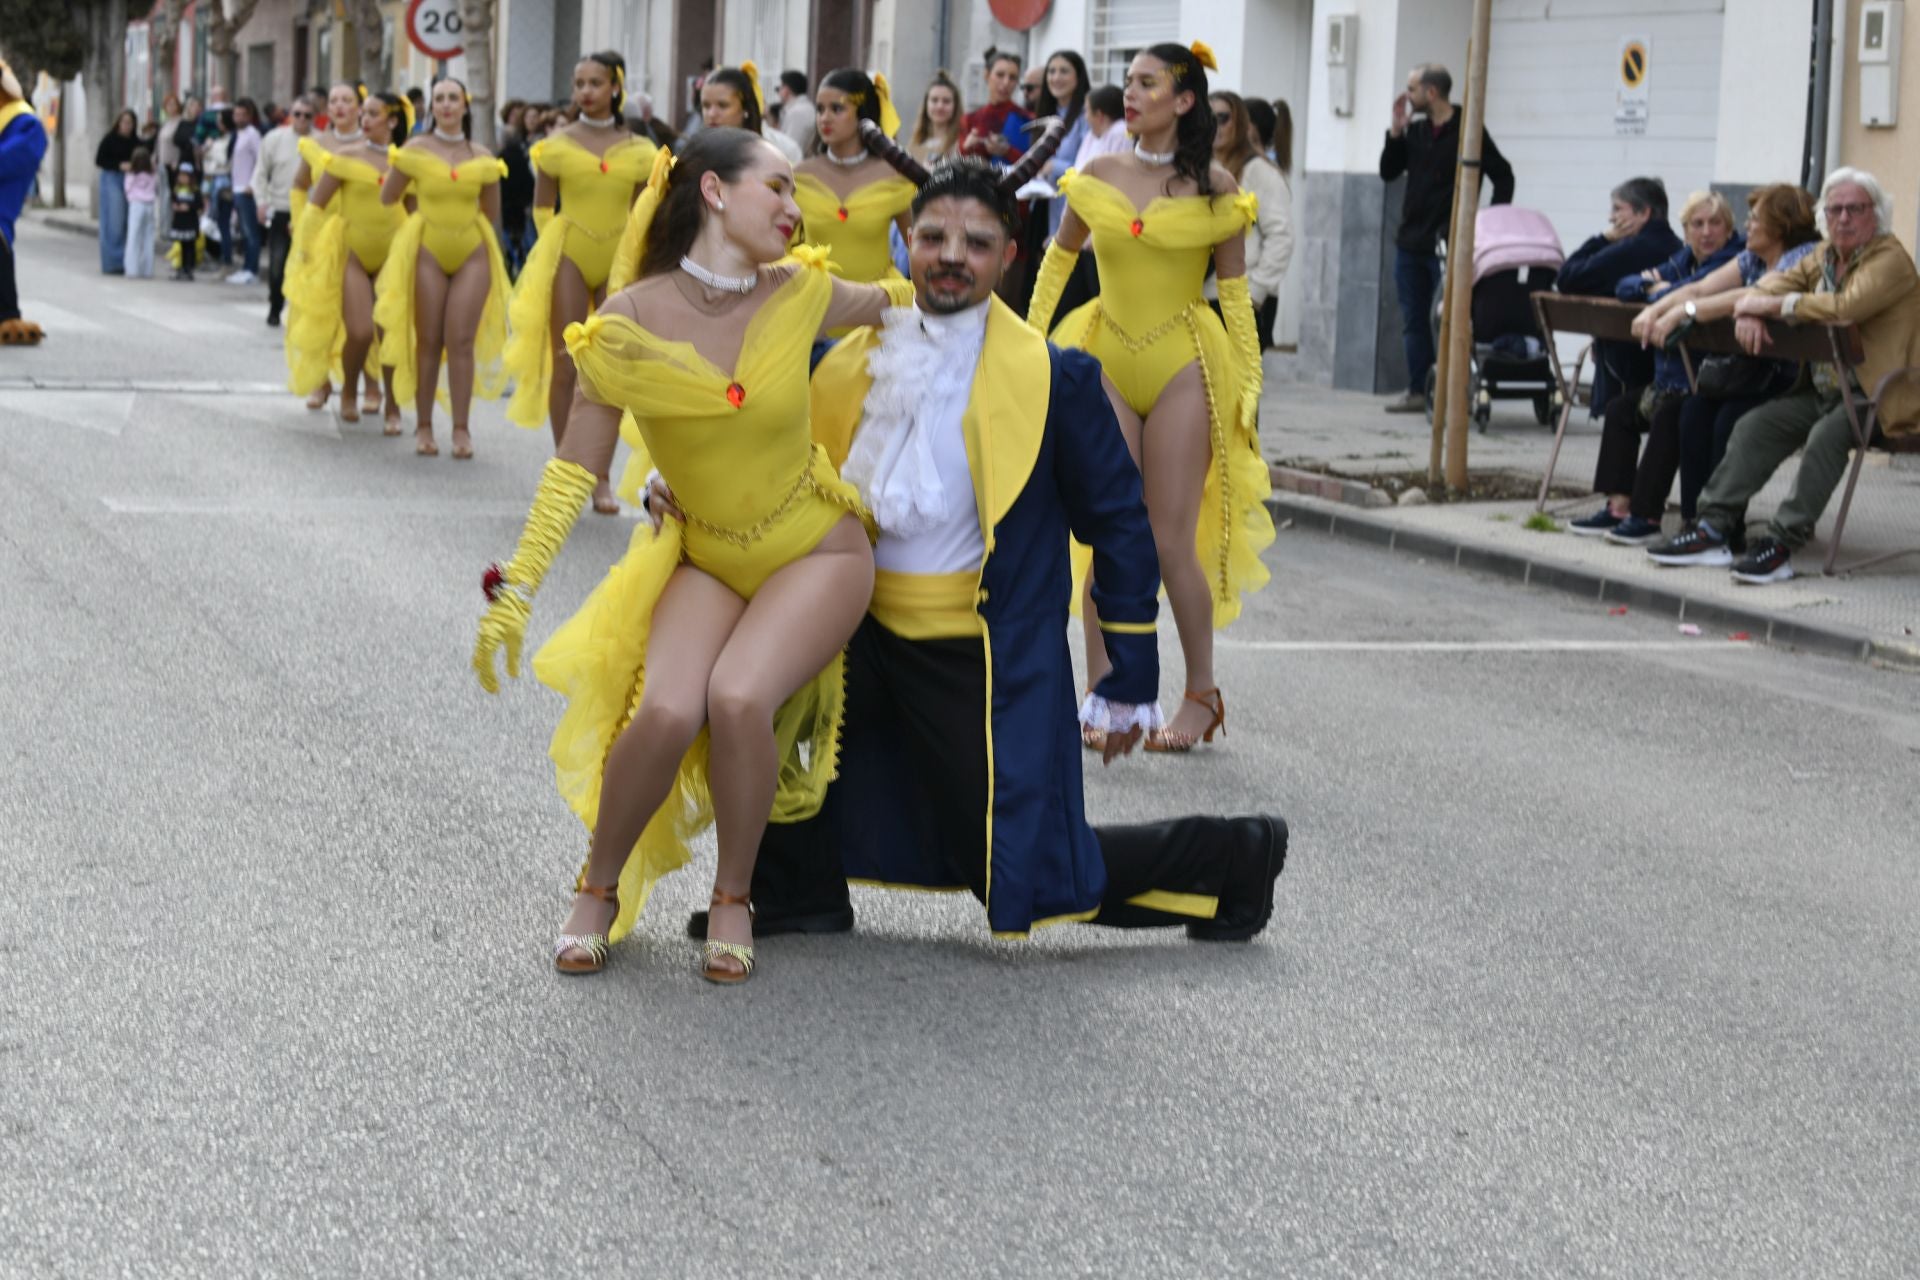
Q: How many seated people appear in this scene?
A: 4